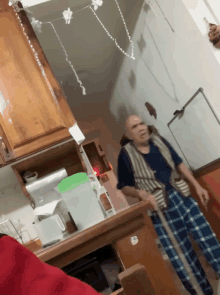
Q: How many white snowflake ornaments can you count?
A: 3